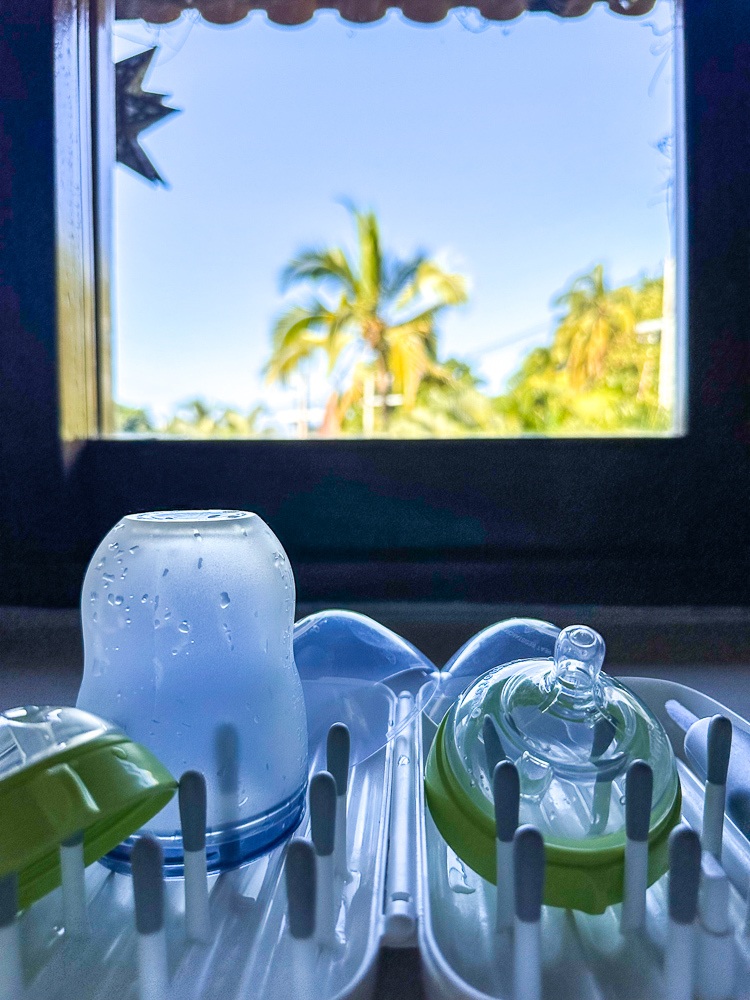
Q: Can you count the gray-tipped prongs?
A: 15